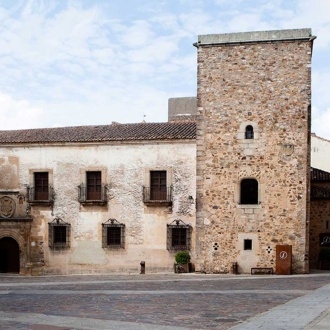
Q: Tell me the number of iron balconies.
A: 3